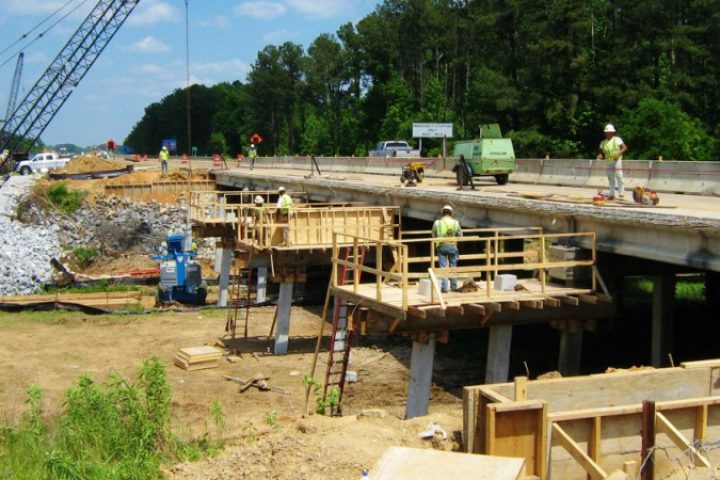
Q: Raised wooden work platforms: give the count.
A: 3